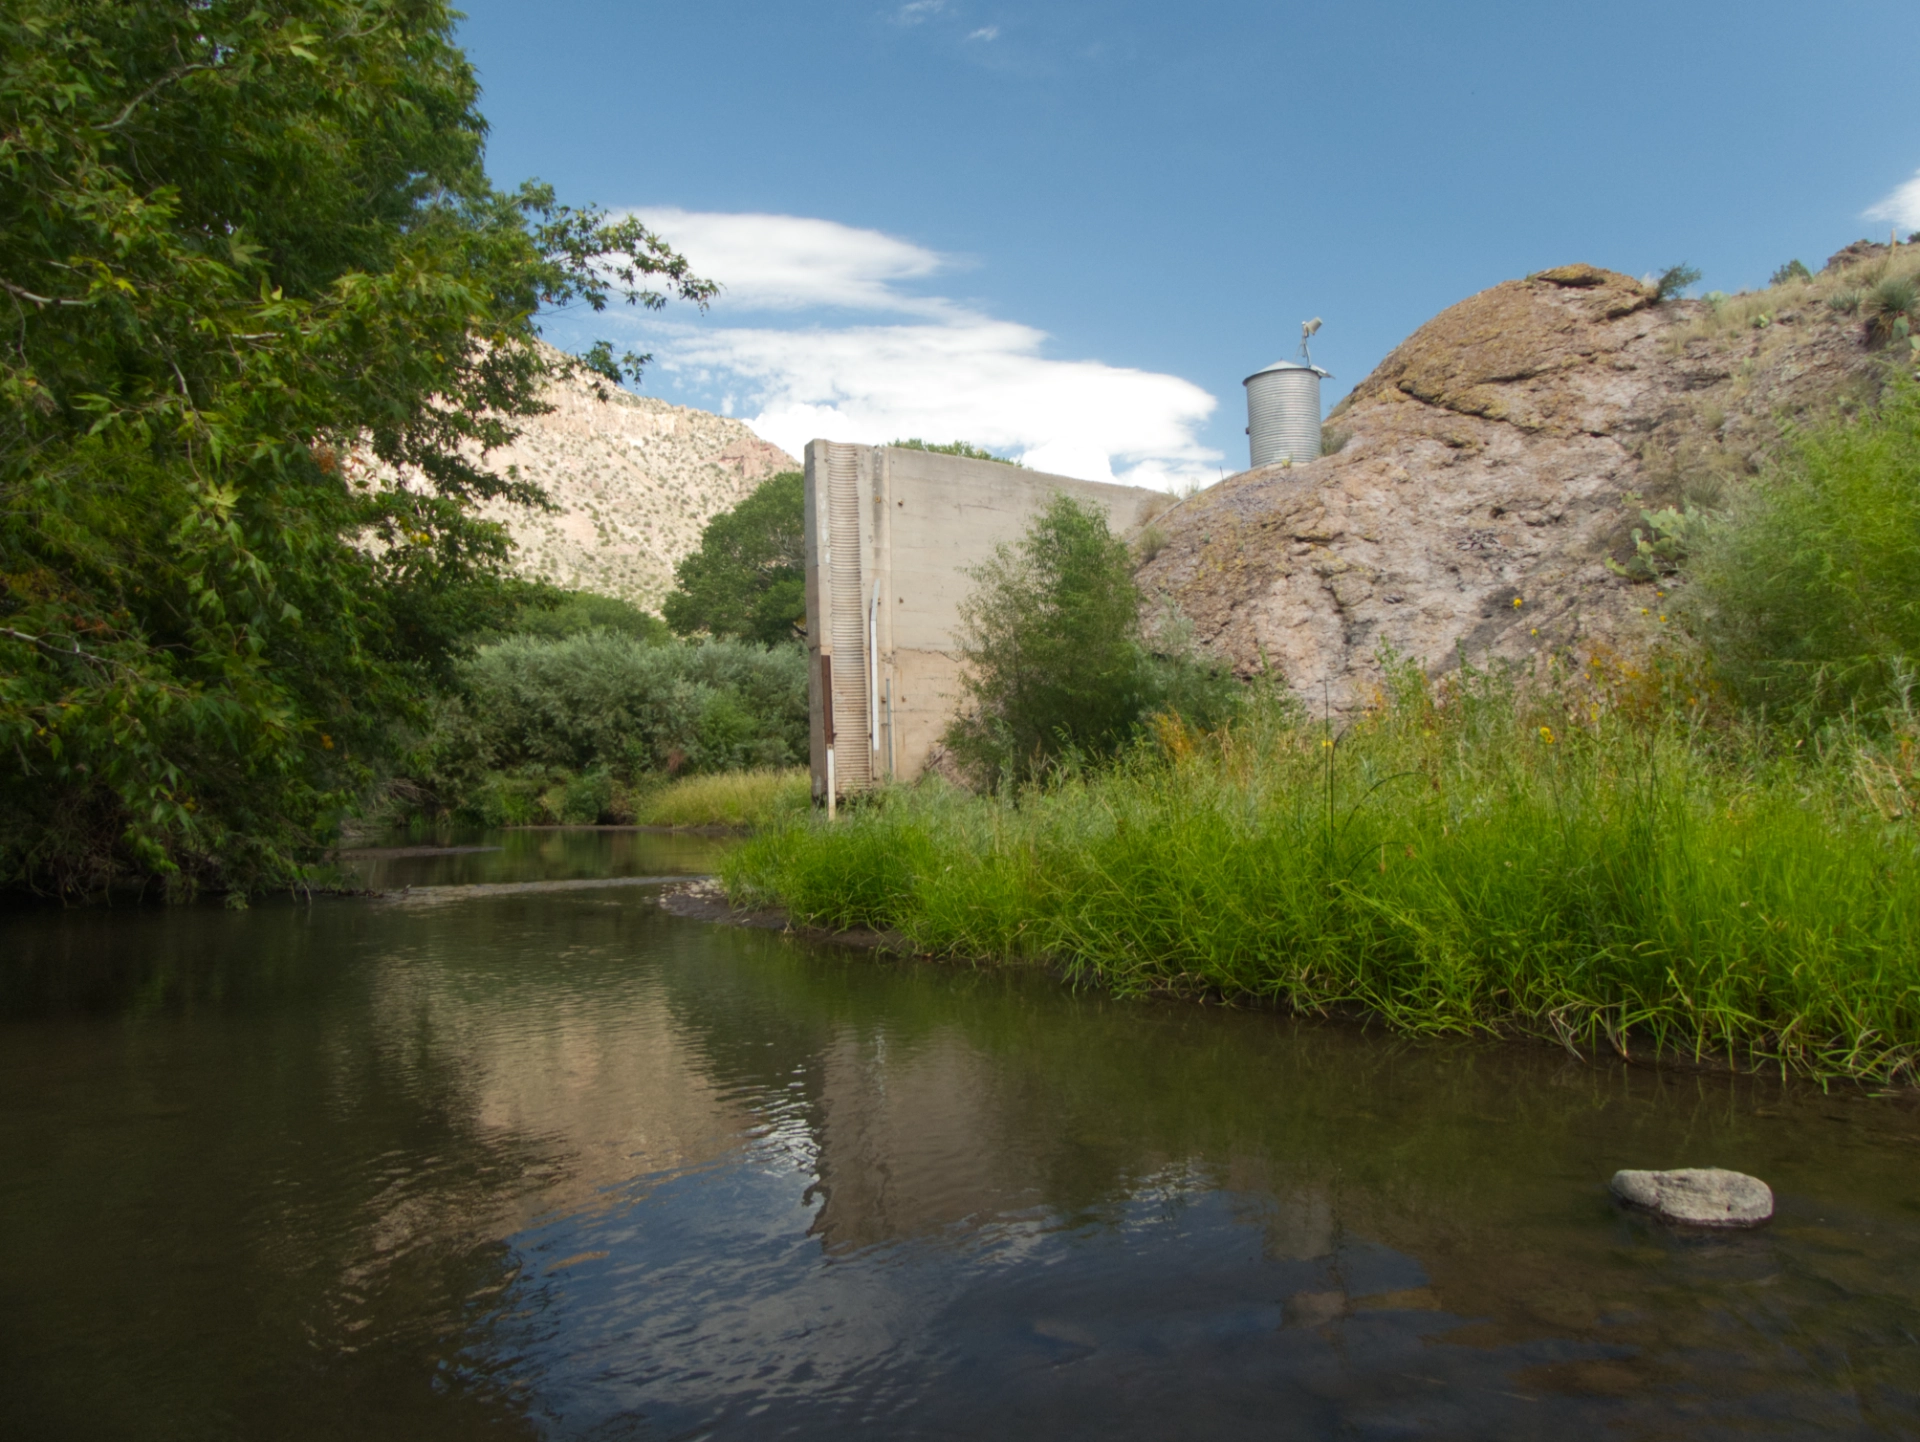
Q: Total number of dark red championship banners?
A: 0